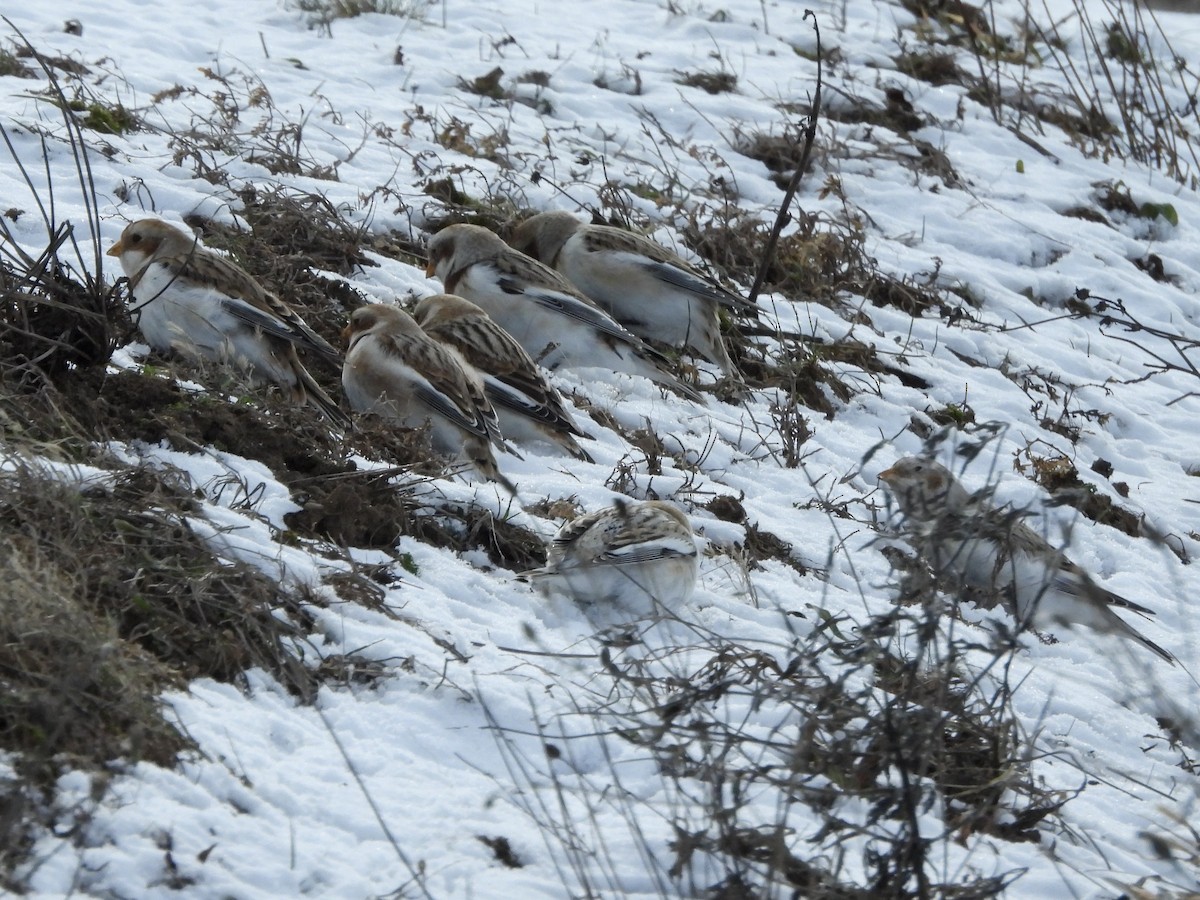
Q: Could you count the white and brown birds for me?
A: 7